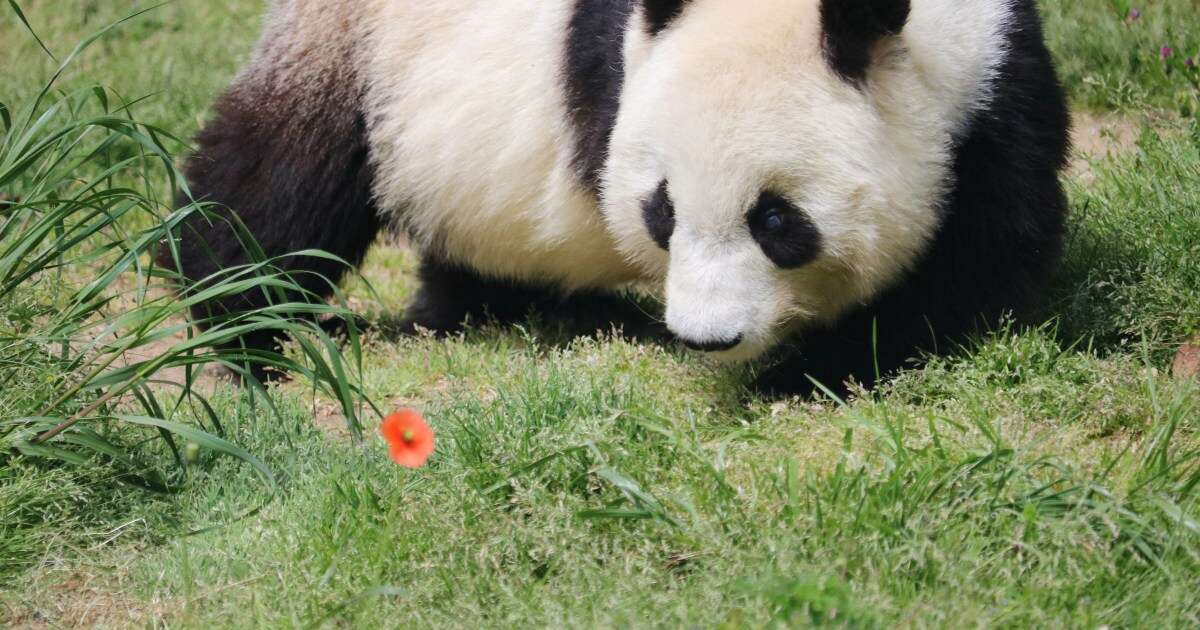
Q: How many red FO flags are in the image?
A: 0